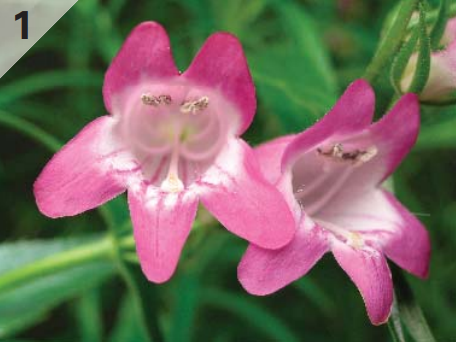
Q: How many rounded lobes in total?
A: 10